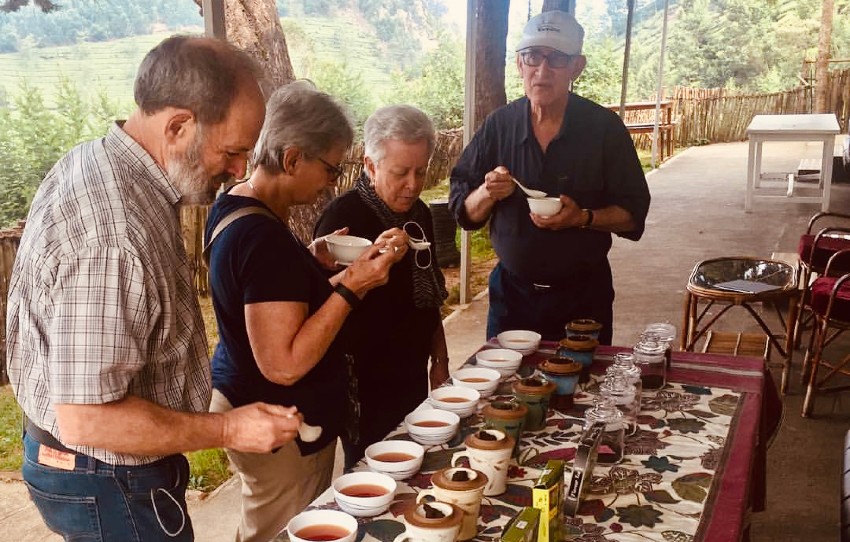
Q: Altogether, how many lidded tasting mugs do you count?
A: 8